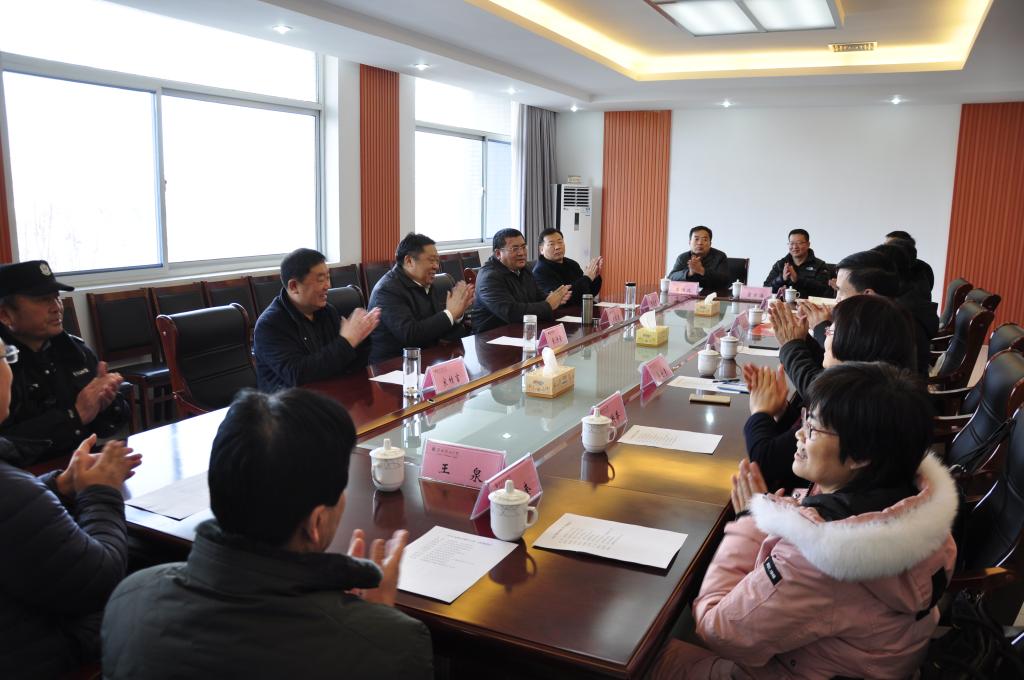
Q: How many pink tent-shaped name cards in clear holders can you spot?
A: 14